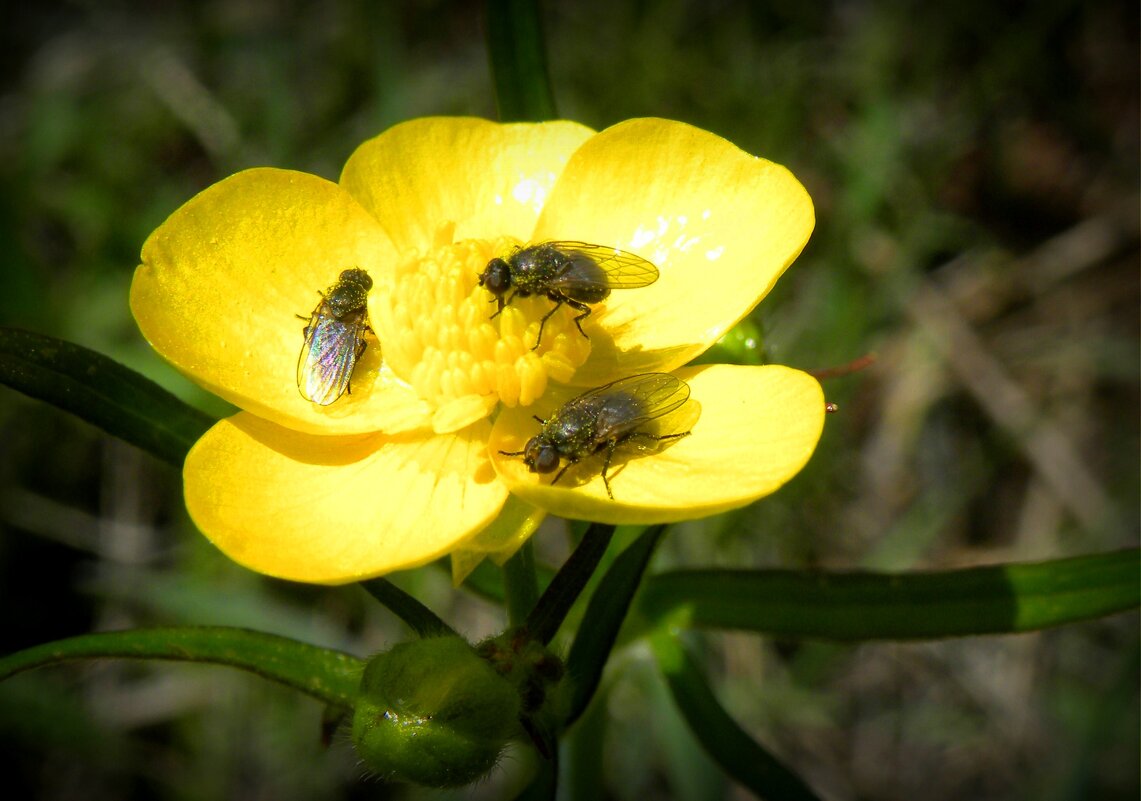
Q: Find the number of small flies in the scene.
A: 3